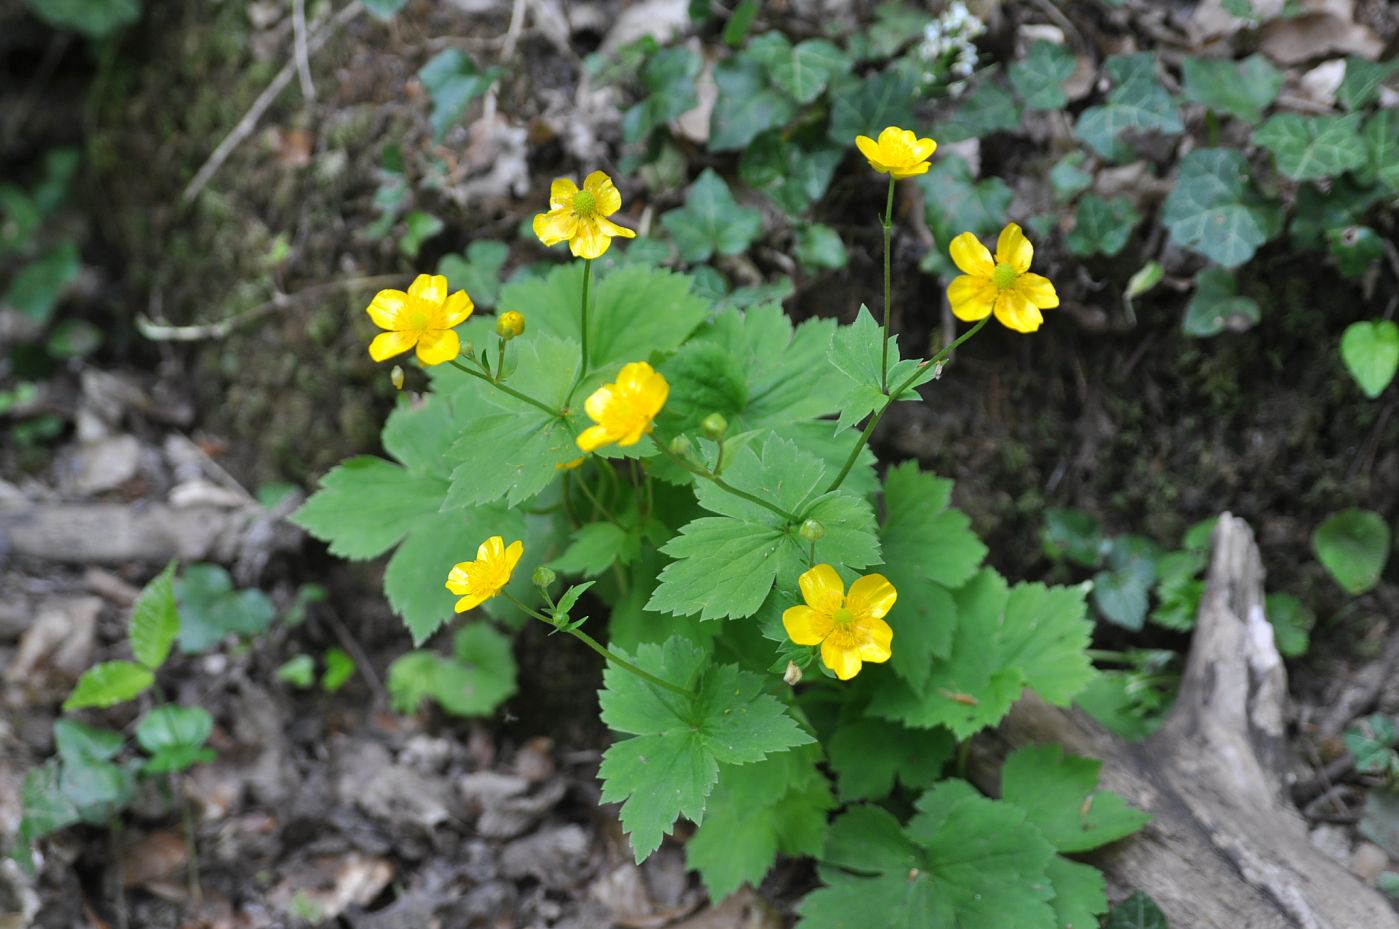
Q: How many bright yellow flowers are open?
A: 7